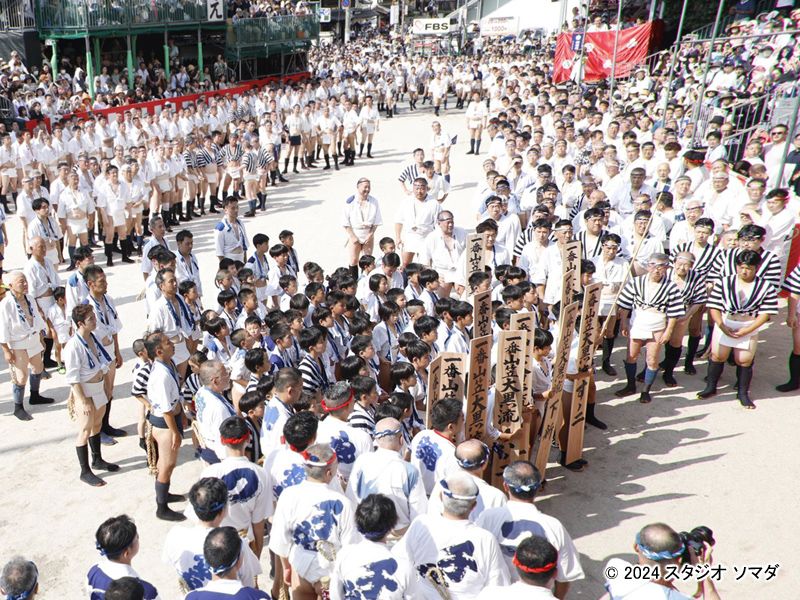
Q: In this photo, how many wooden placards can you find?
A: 11